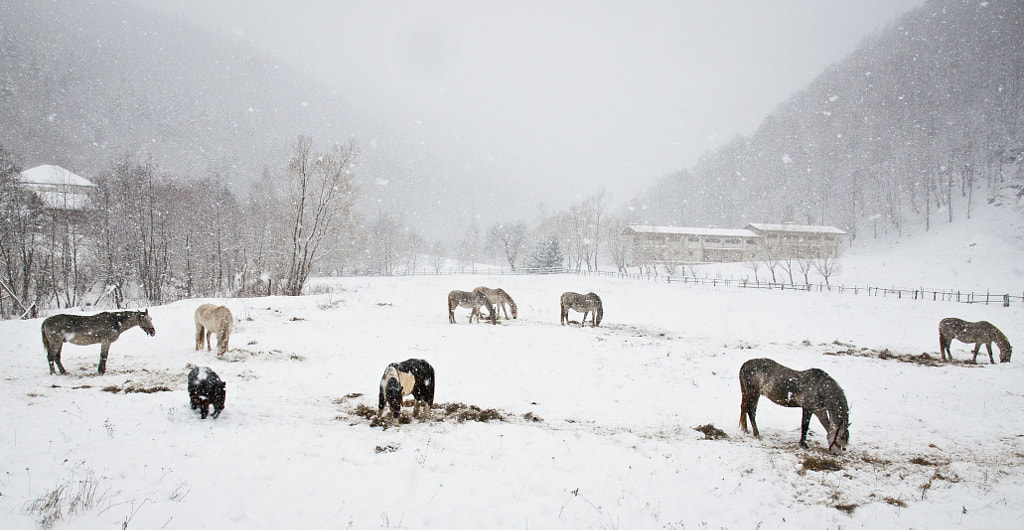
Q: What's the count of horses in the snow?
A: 9